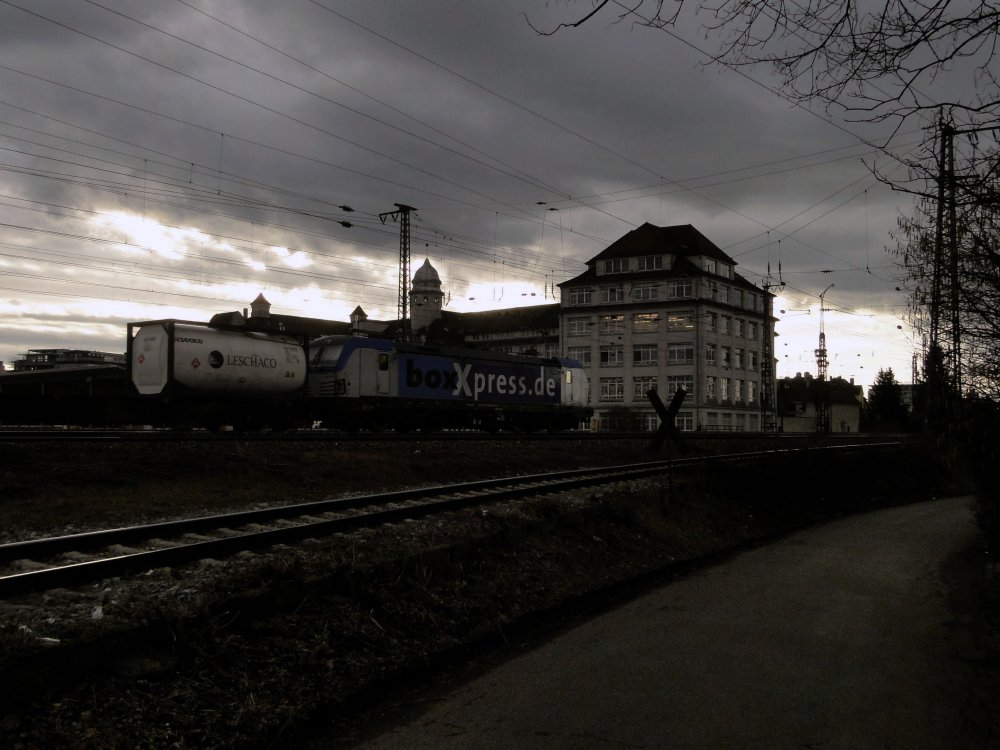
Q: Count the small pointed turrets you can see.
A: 2